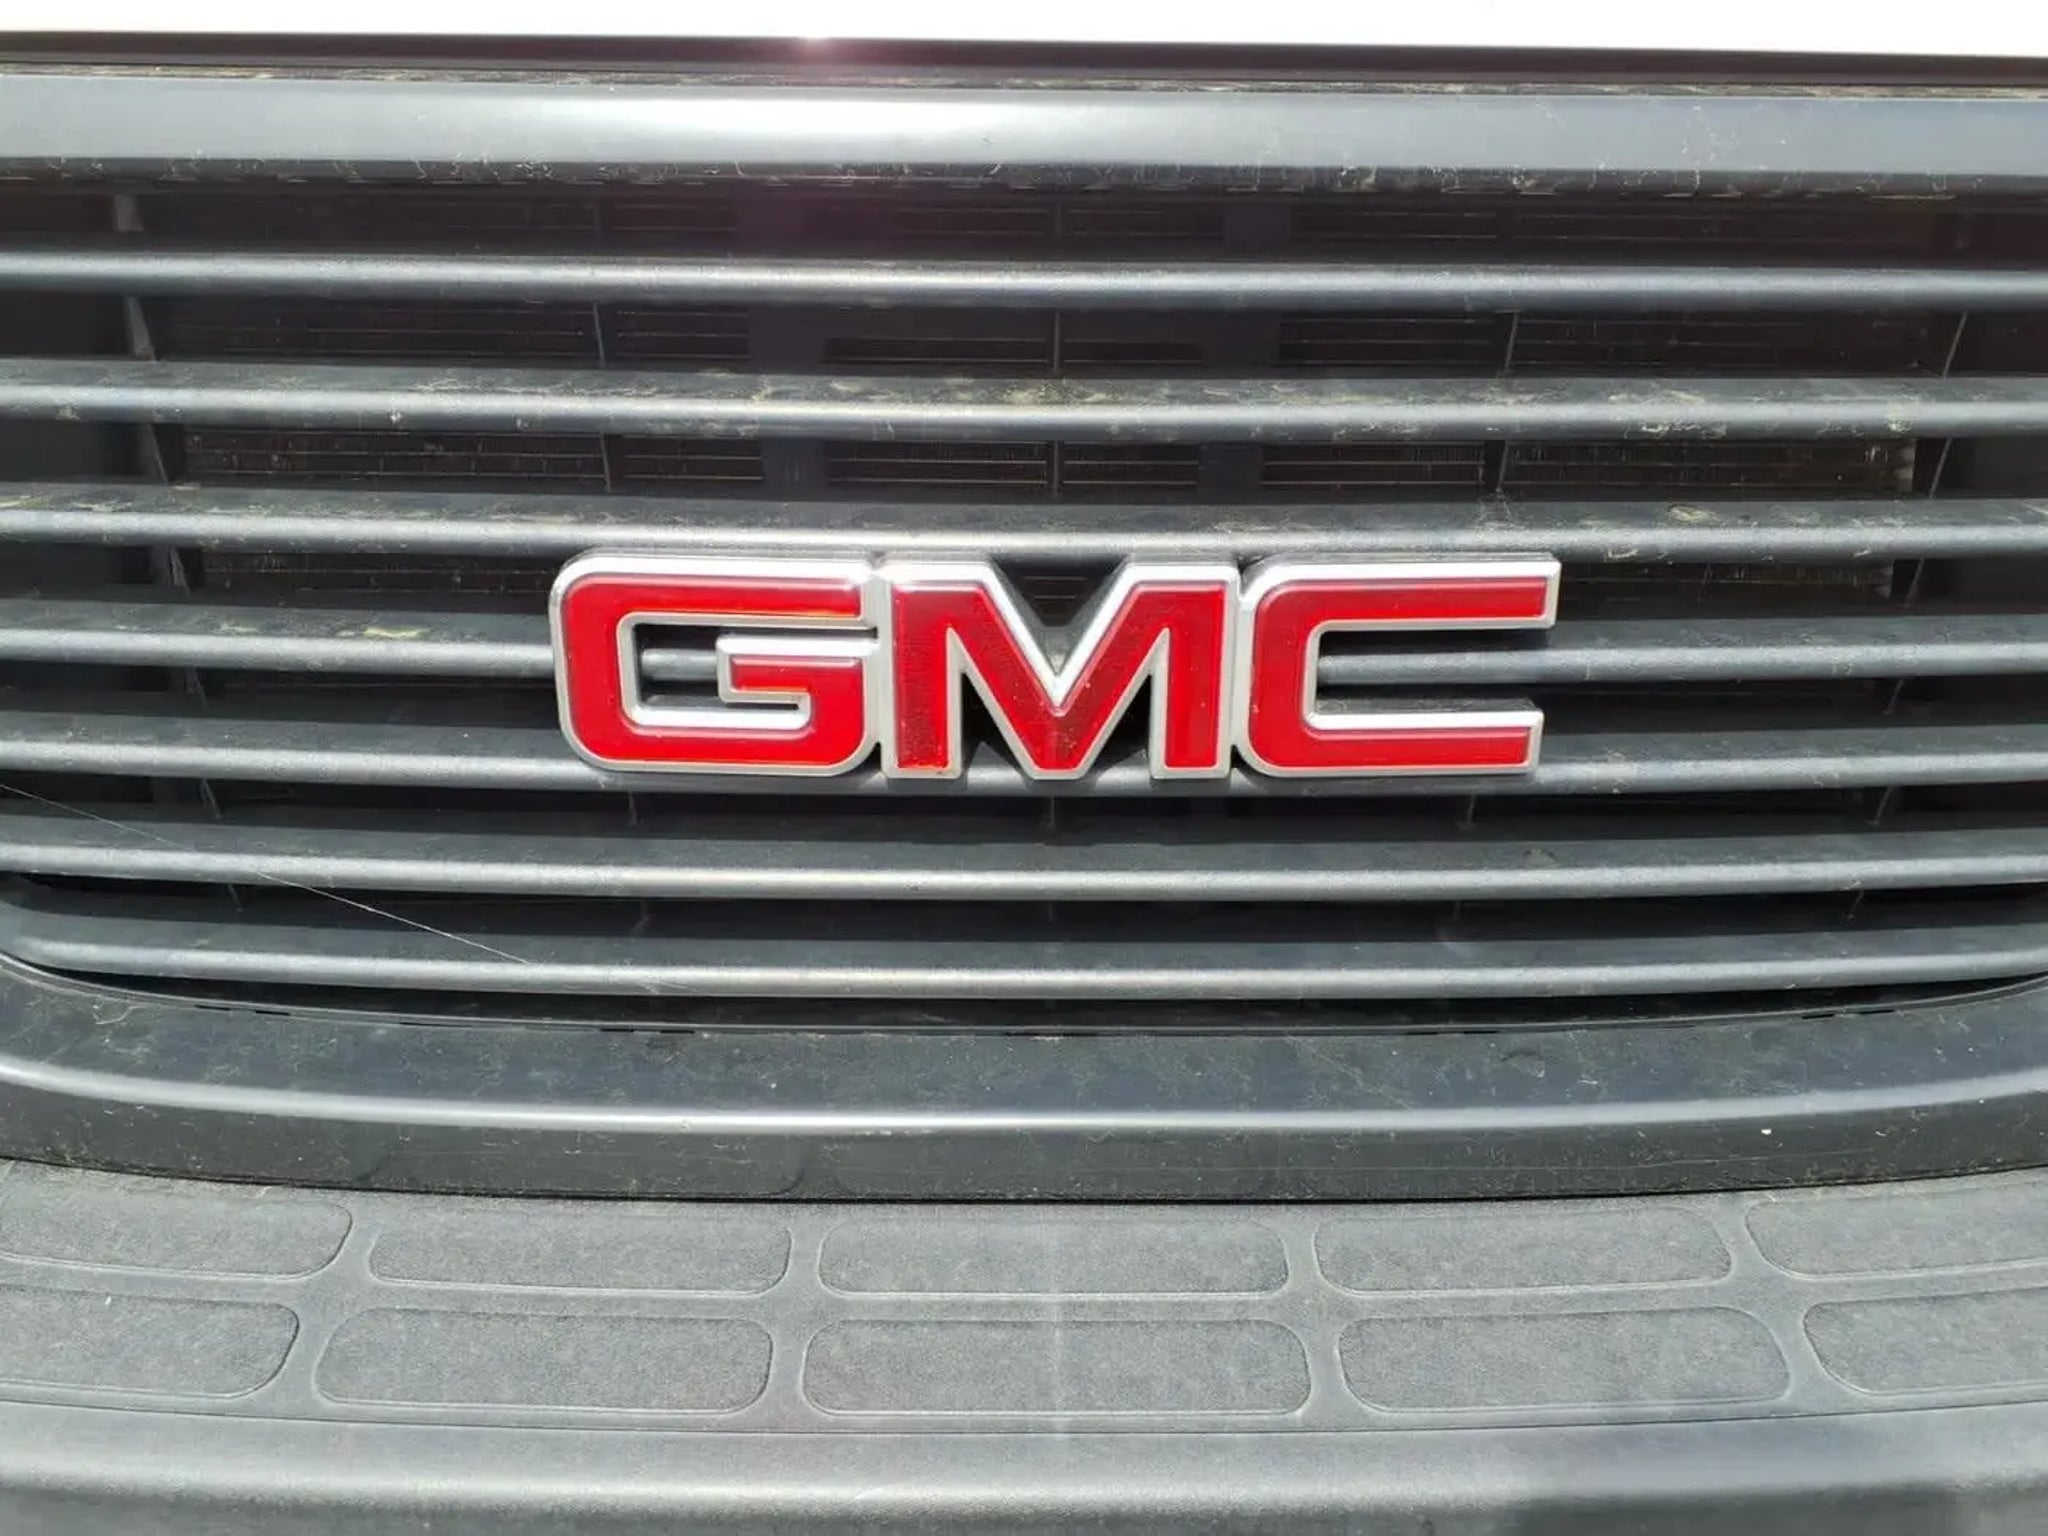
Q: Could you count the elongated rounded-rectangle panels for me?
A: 10